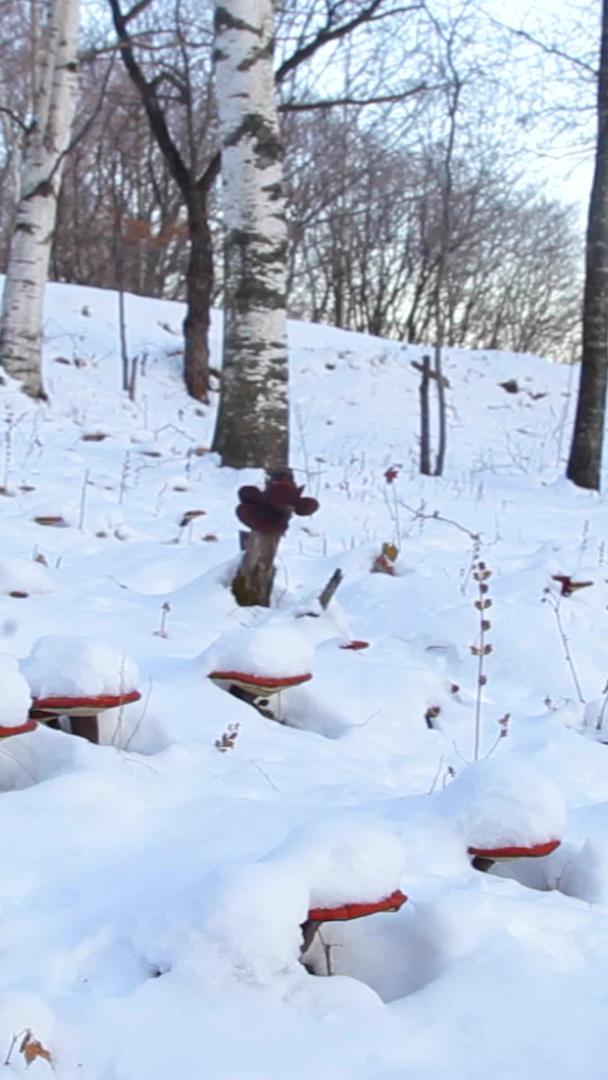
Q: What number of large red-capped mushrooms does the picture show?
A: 5